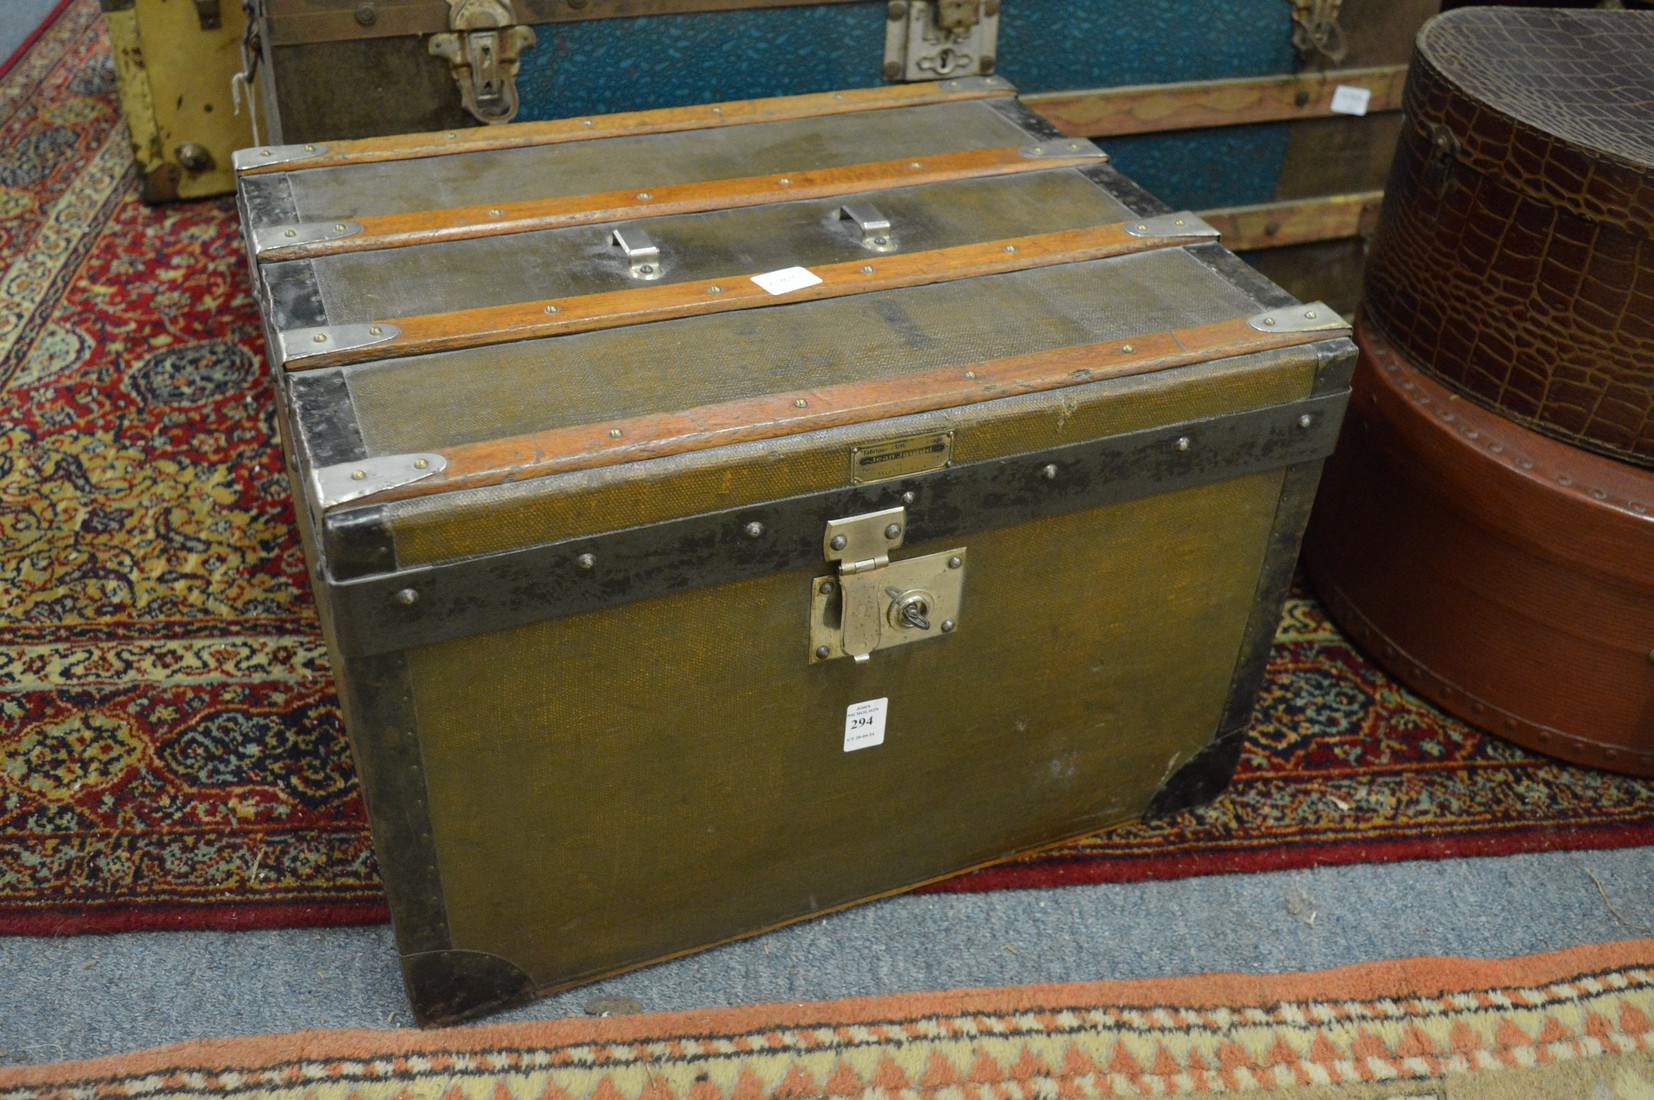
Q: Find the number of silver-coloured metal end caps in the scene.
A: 8